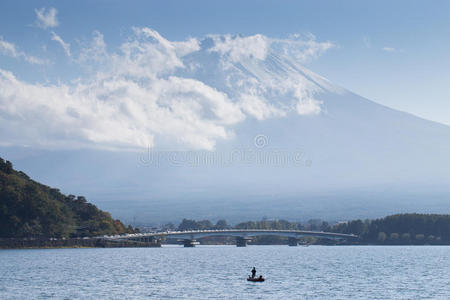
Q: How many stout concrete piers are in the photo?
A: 3